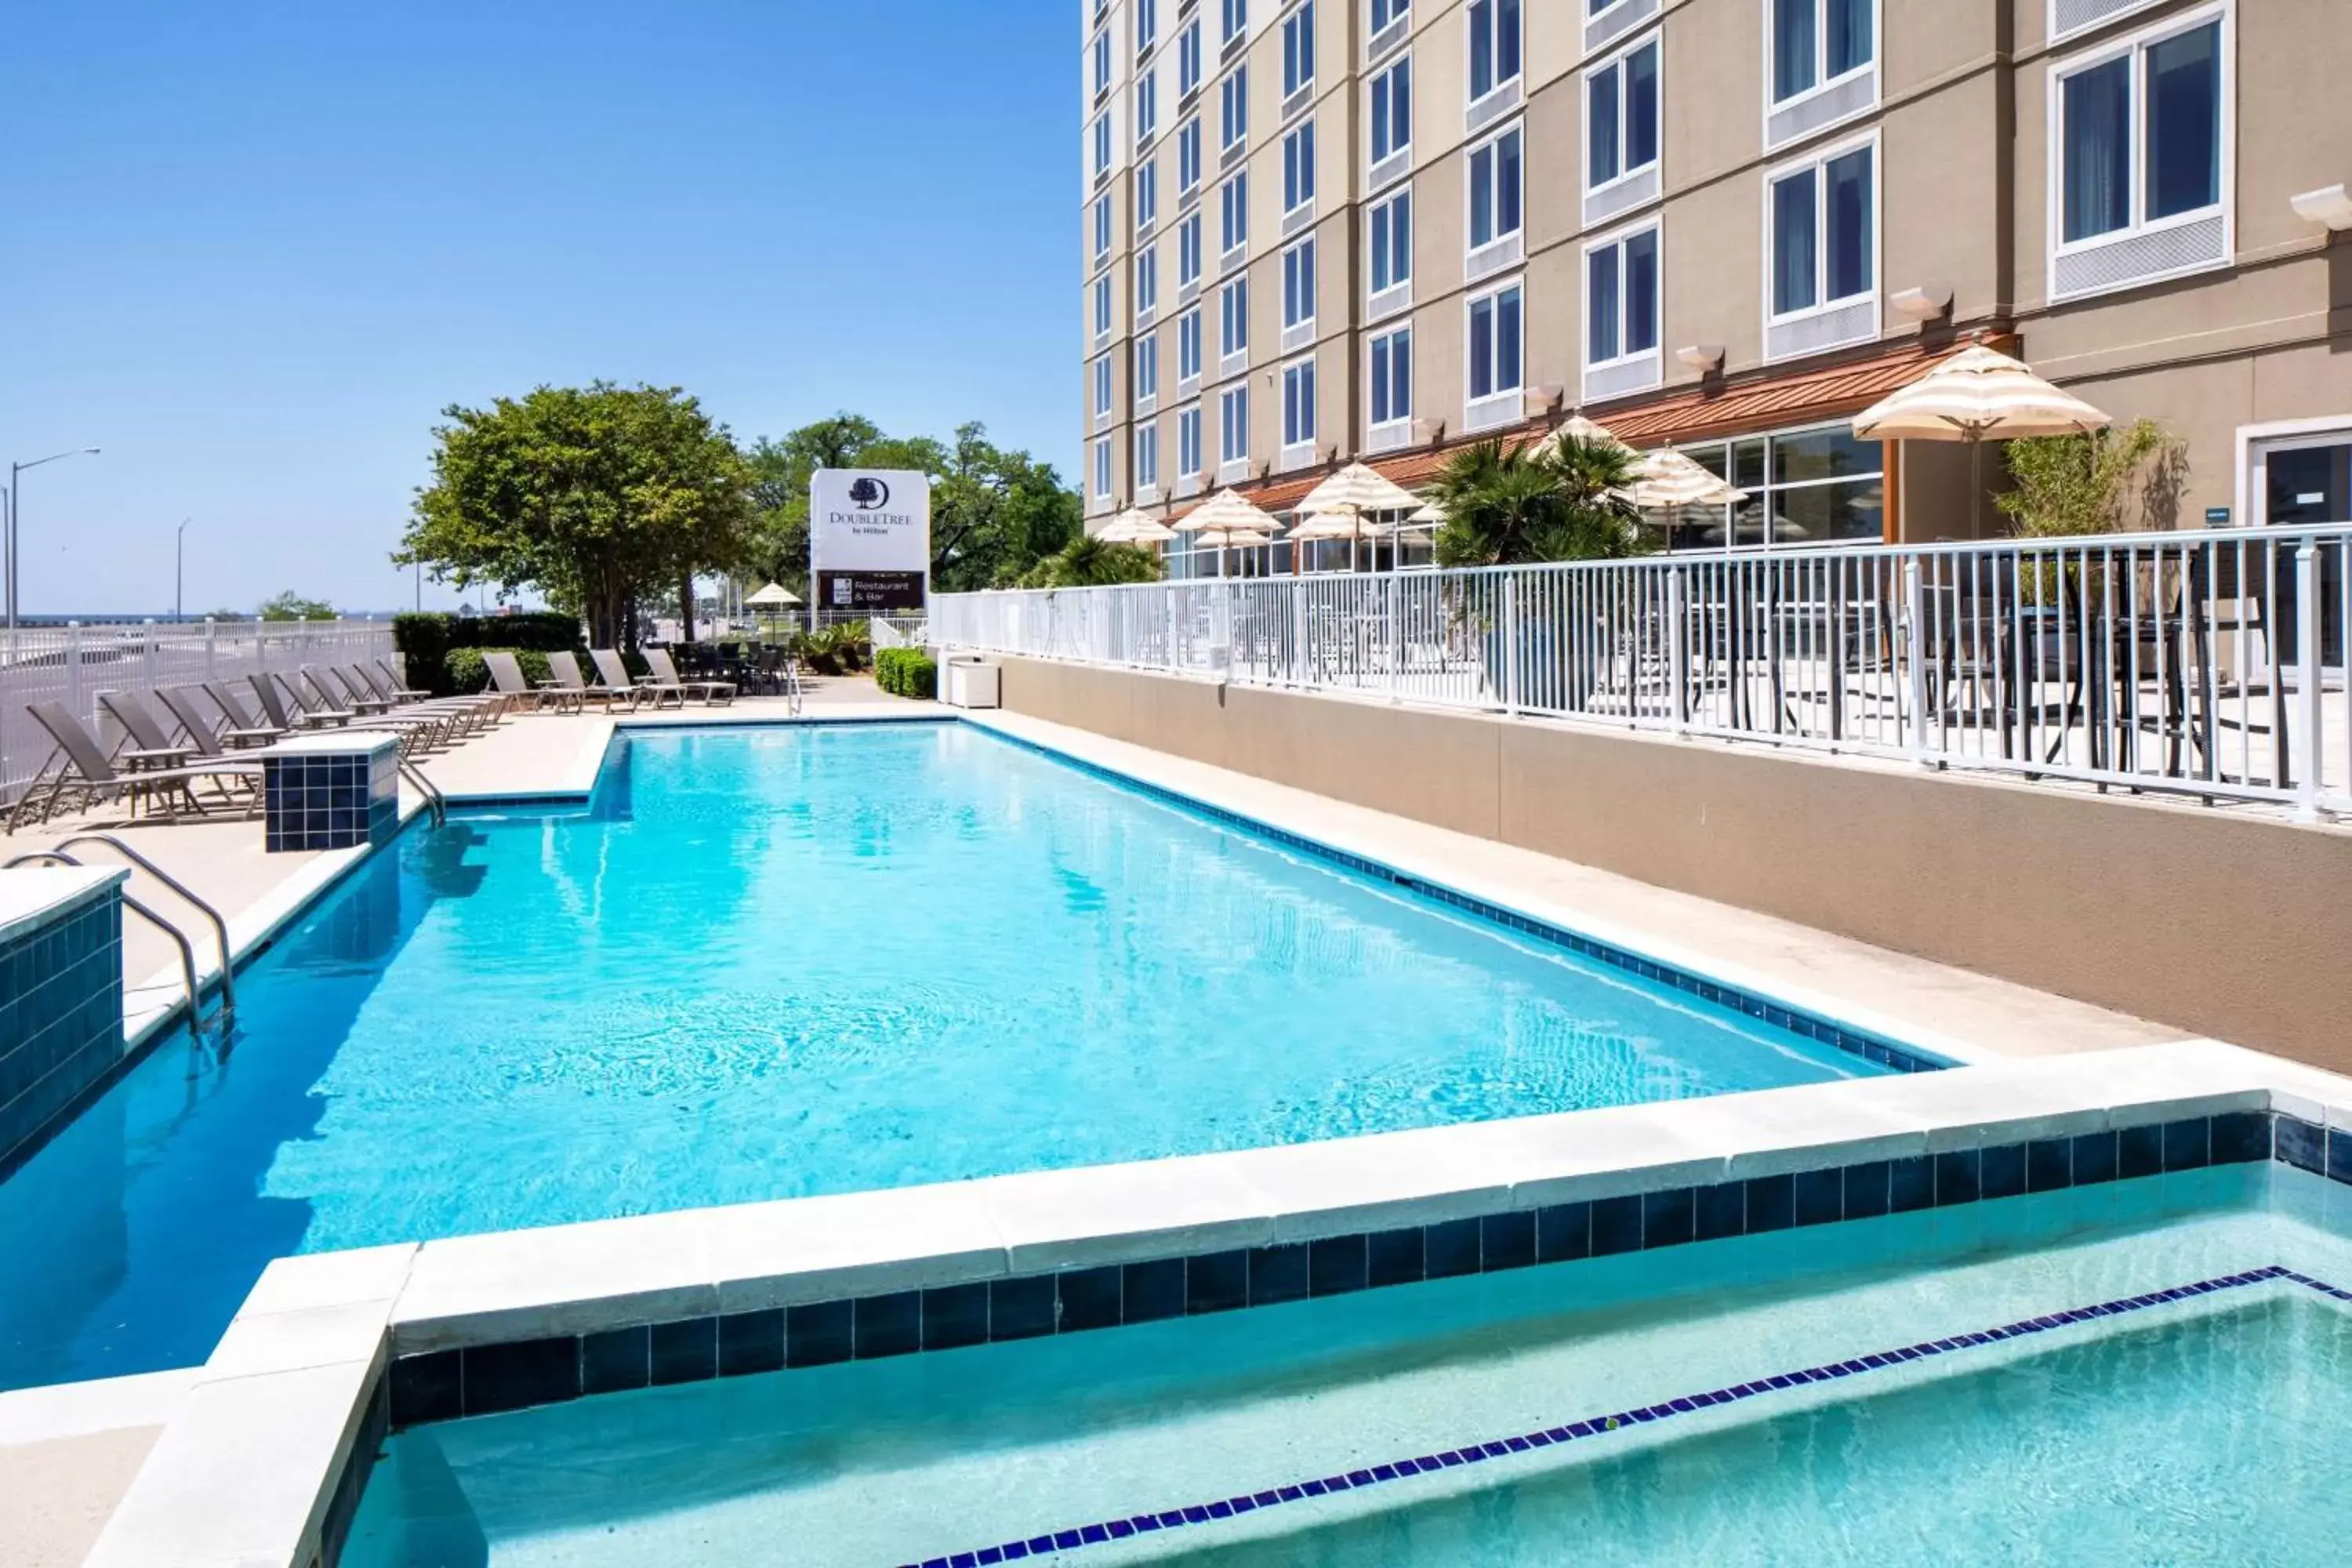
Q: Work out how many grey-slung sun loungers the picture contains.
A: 14